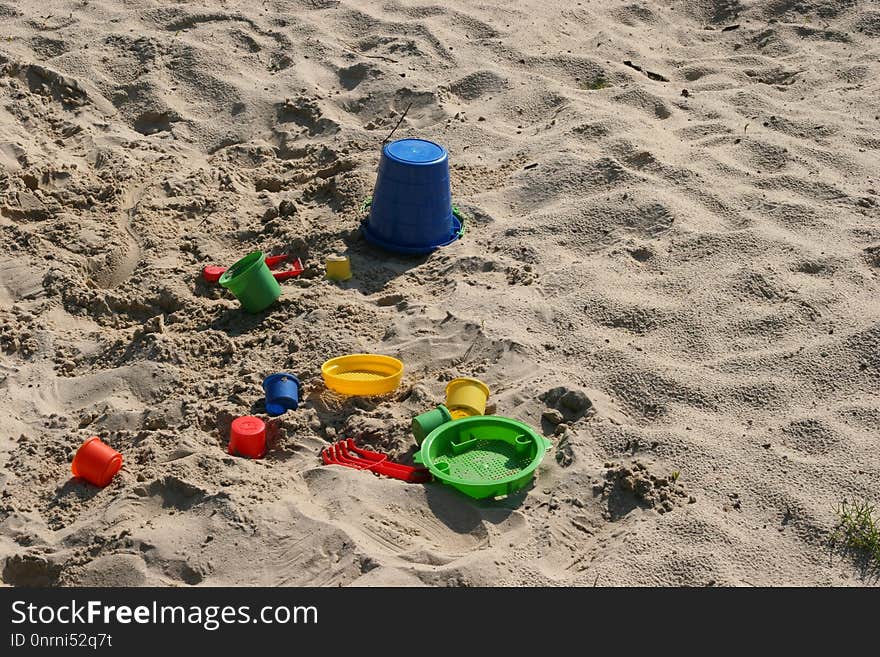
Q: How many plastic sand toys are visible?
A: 12